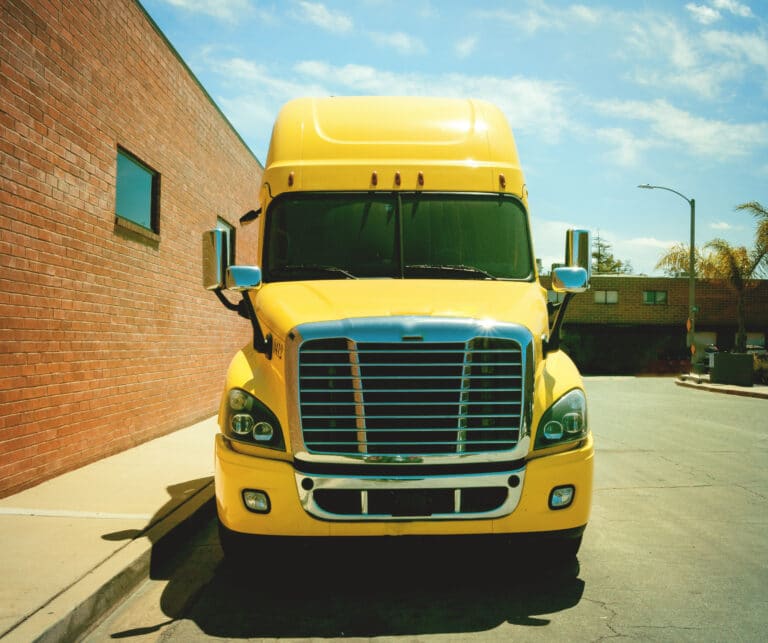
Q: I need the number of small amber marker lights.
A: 5